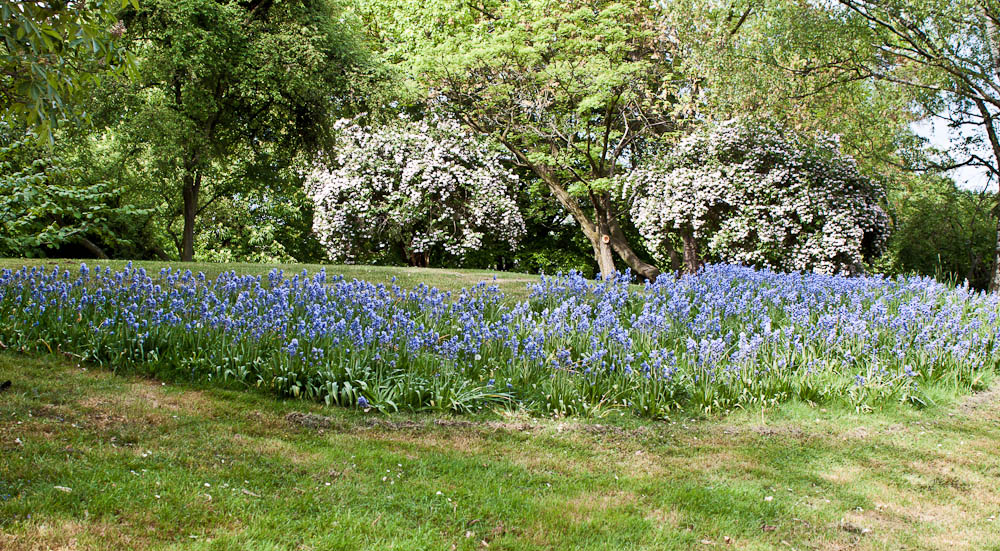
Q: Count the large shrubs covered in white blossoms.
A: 2